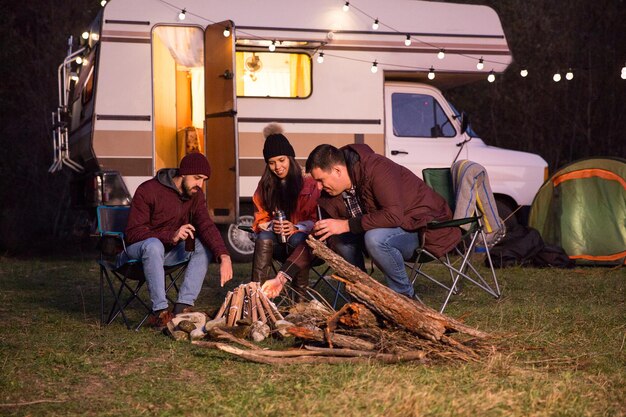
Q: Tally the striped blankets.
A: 1